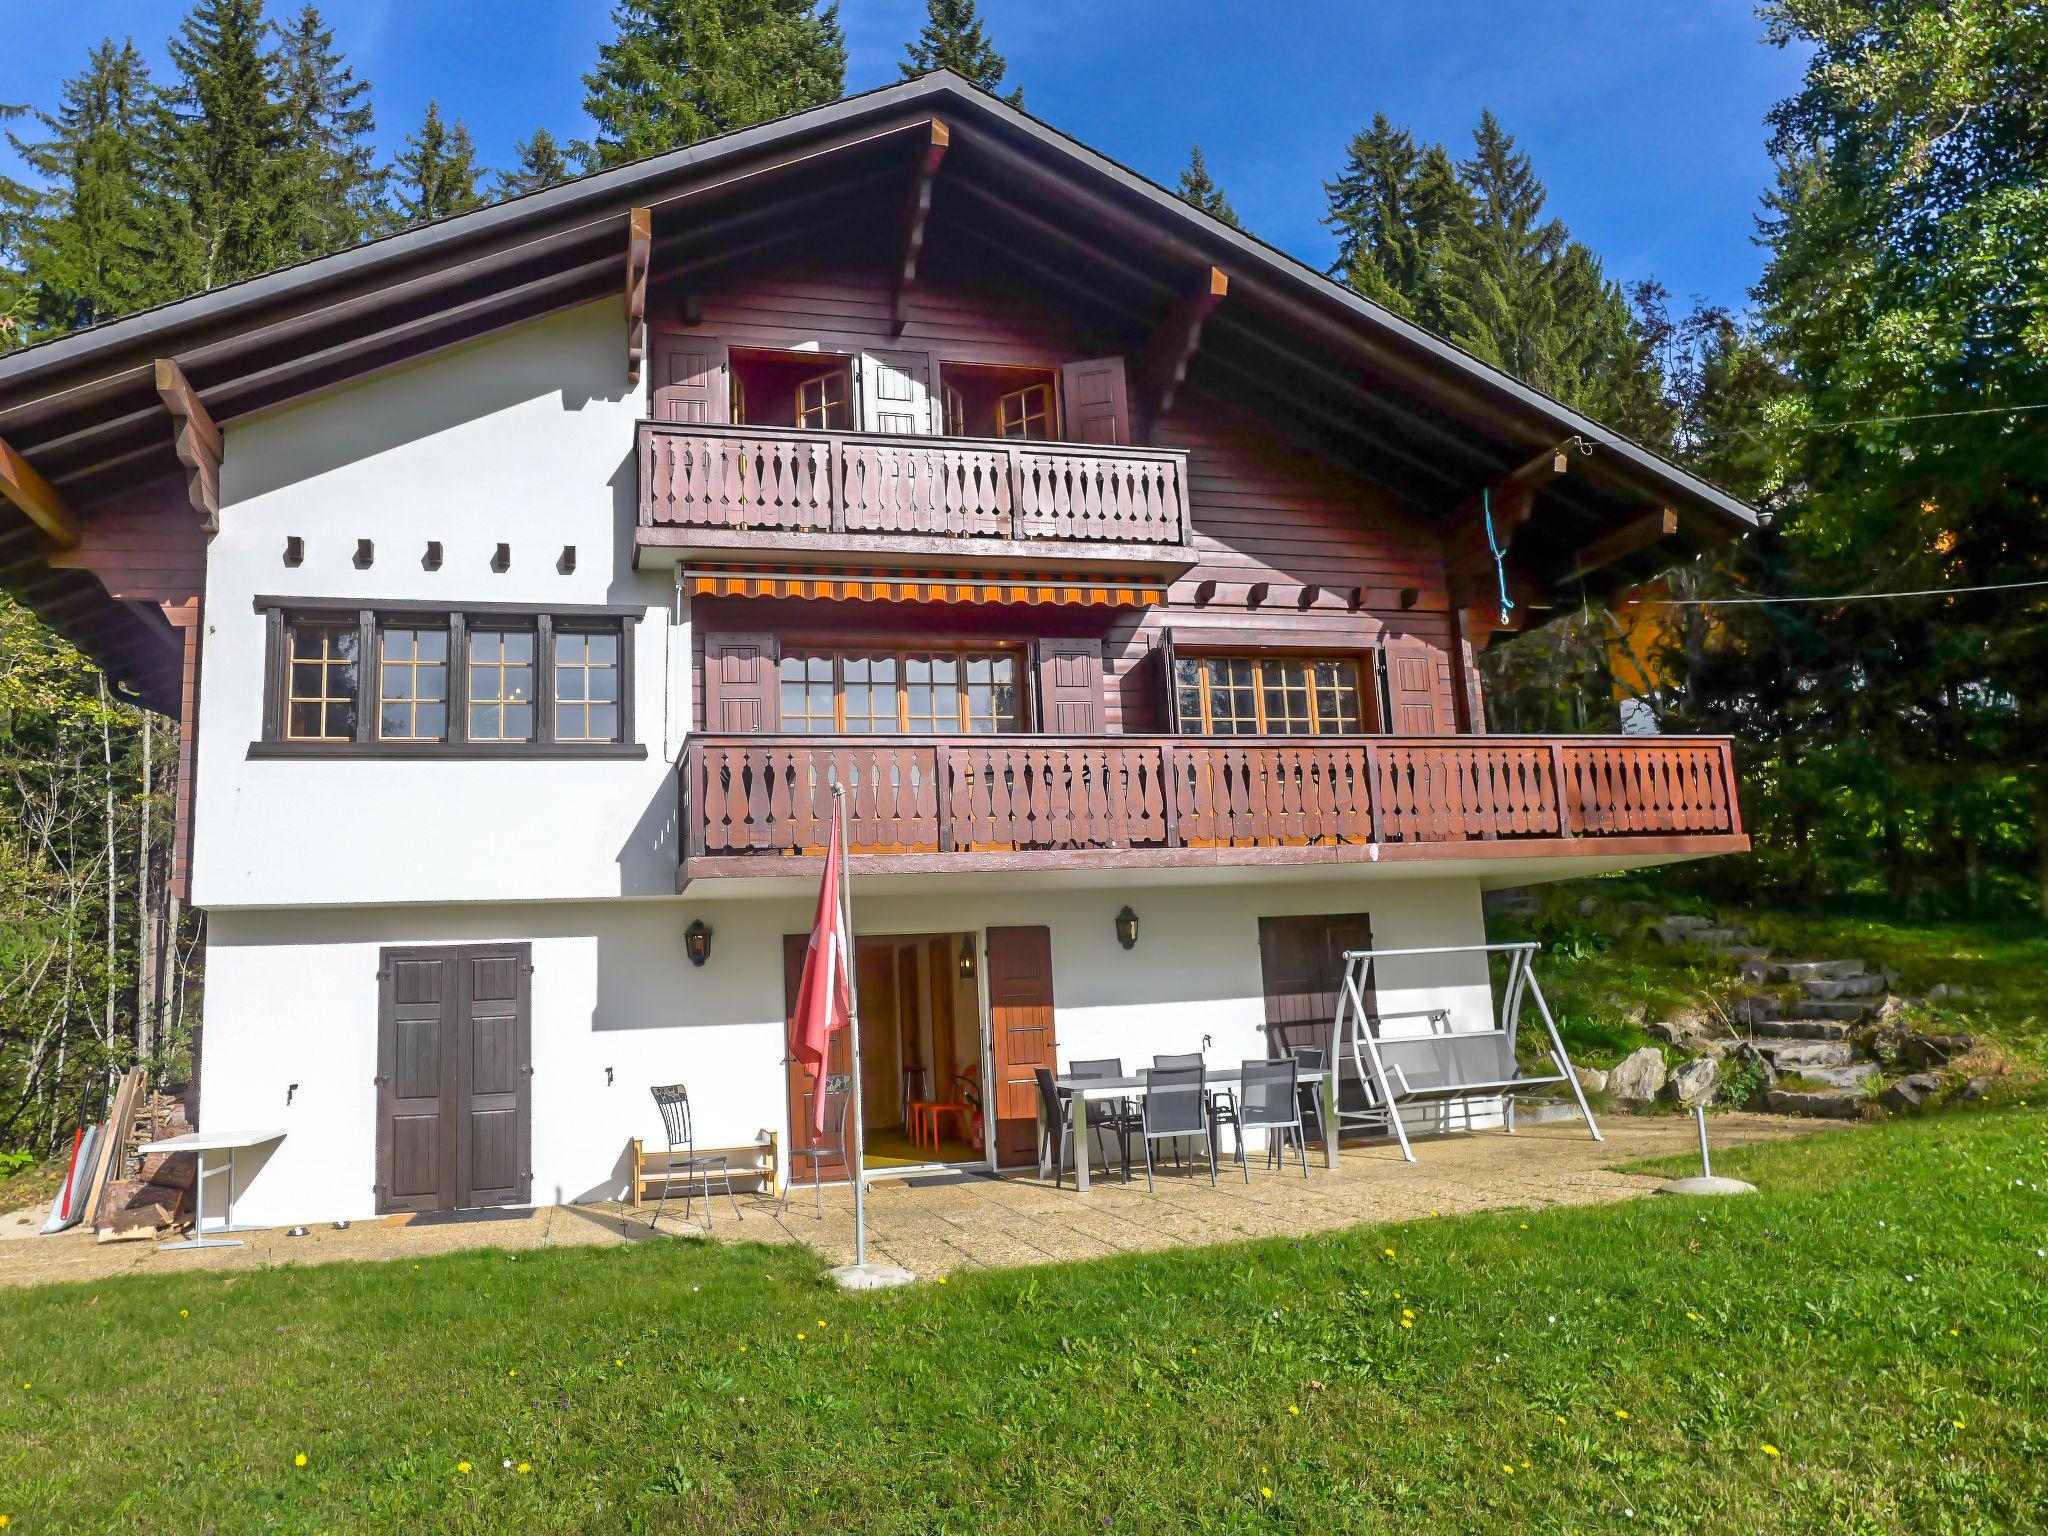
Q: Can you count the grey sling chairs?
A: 6